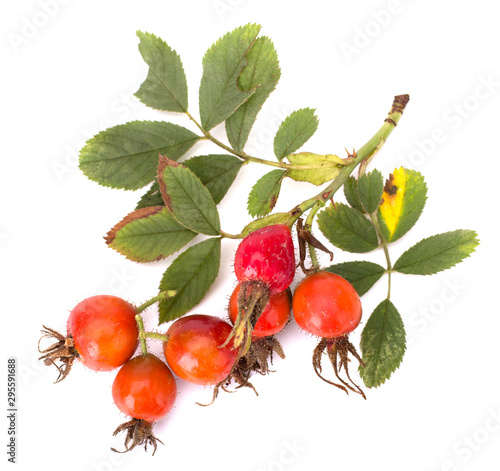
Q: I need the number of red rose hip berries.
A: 6